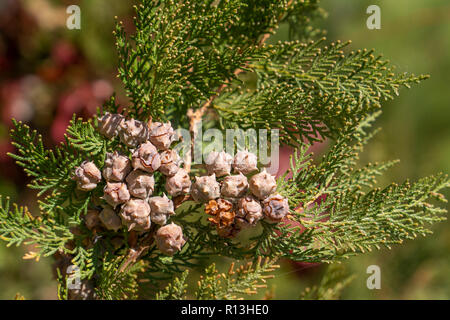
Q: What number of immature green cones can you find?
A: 0